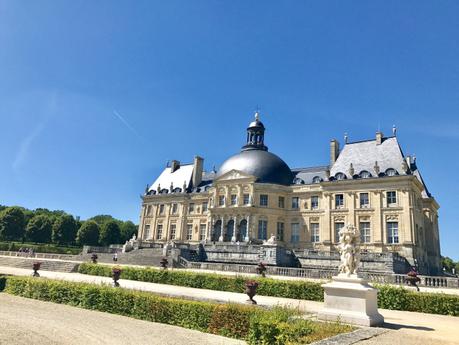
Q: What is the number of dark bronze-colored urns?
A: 7